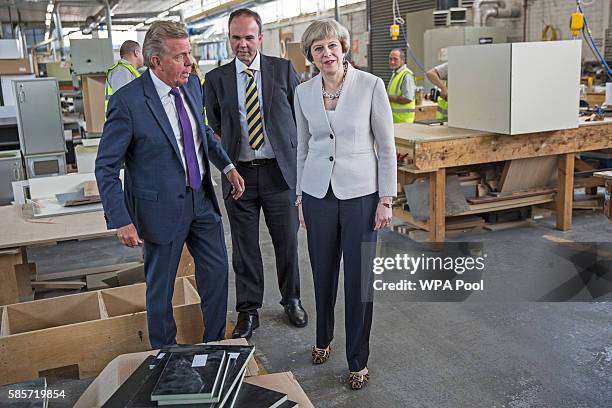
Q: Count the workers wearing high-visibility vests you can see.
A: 3